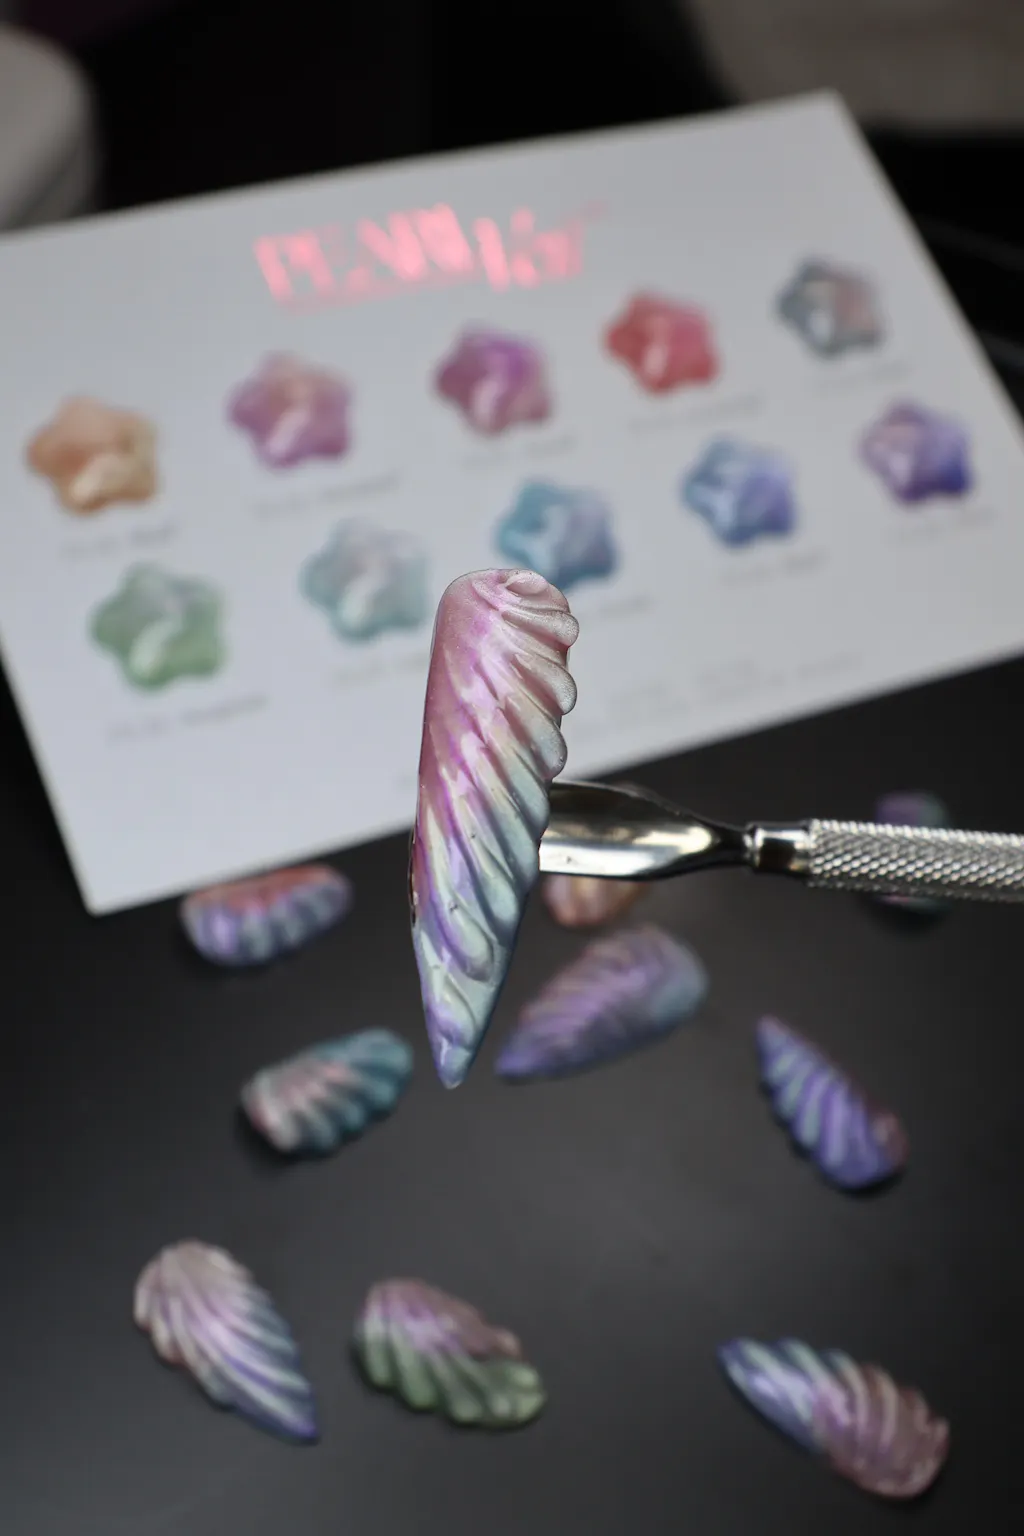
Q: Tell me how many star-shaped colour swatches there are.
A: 10